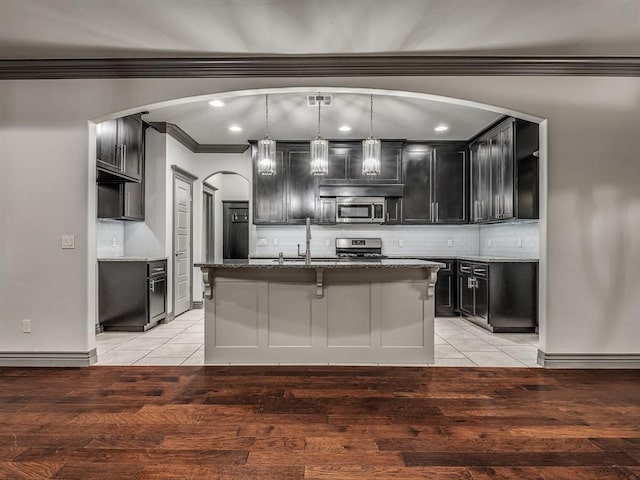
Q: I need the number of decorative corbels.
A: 3